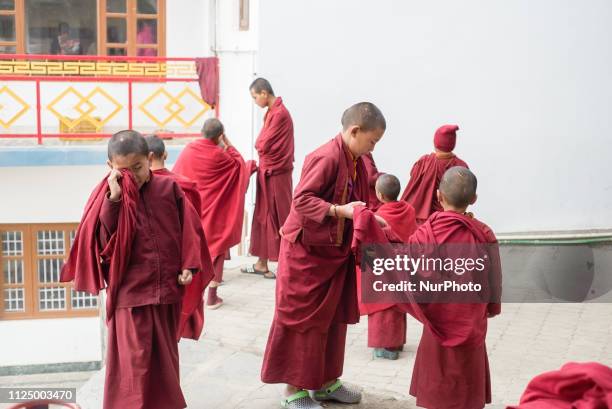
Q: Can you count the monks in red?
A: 8